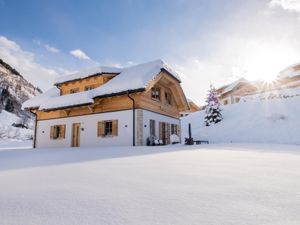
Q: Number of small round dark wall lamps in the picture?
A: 4